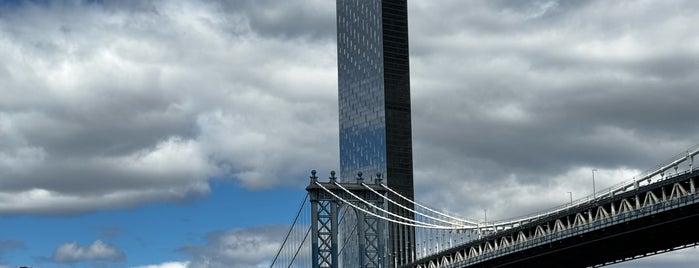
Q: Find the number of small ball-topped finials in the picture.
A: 4